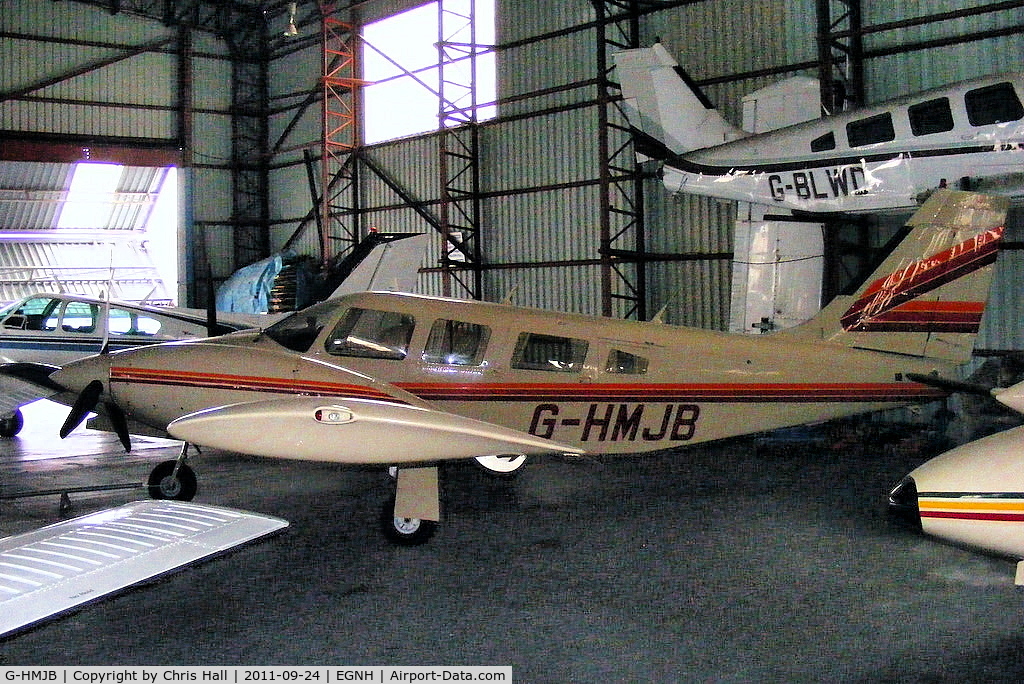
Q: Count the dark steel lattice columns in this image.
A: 4